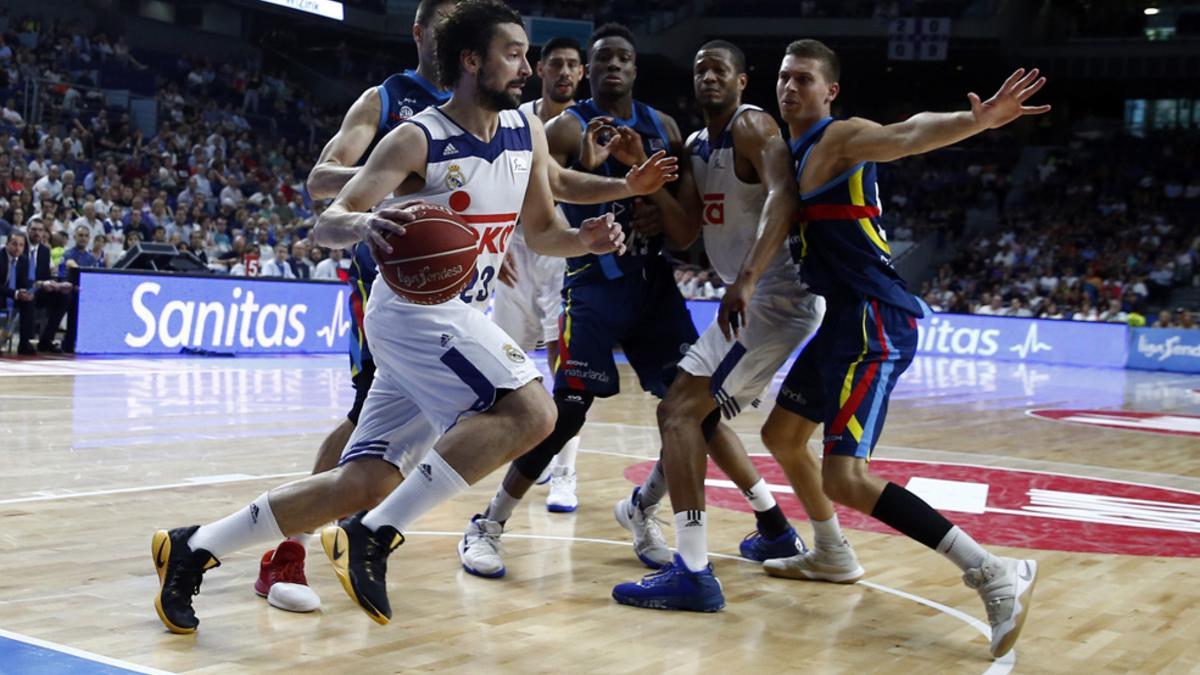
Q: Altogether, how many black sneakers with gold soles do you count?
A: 2